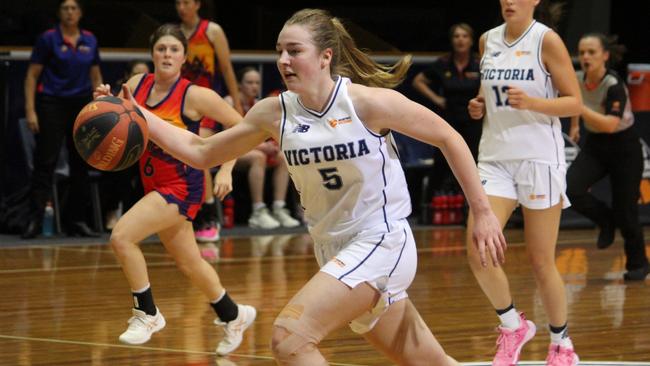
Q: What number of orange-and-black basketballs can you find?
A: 1